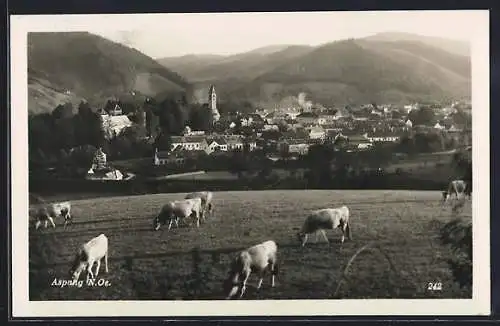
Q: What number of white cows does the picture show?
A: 7